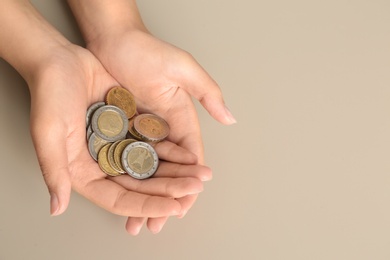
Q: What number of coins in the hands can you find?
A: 11